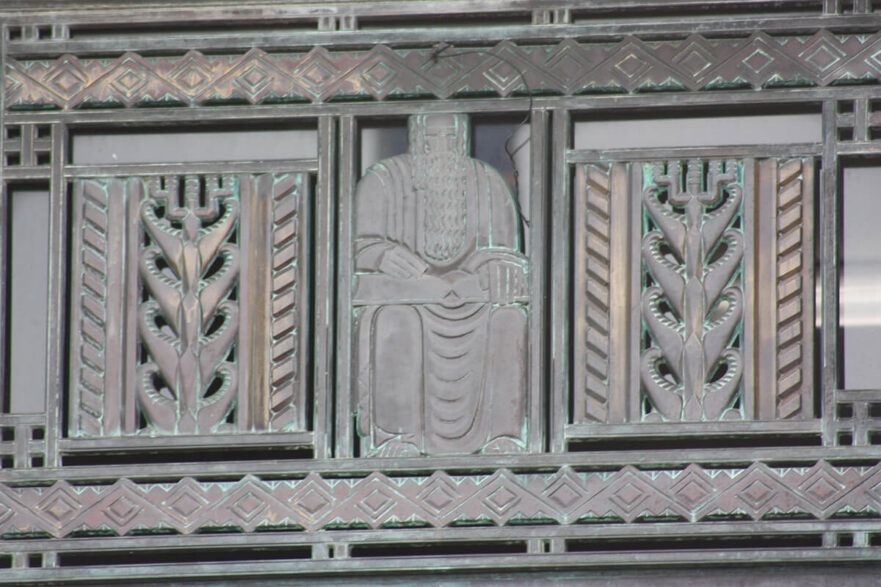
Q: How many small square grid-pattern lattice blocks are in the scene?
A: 4